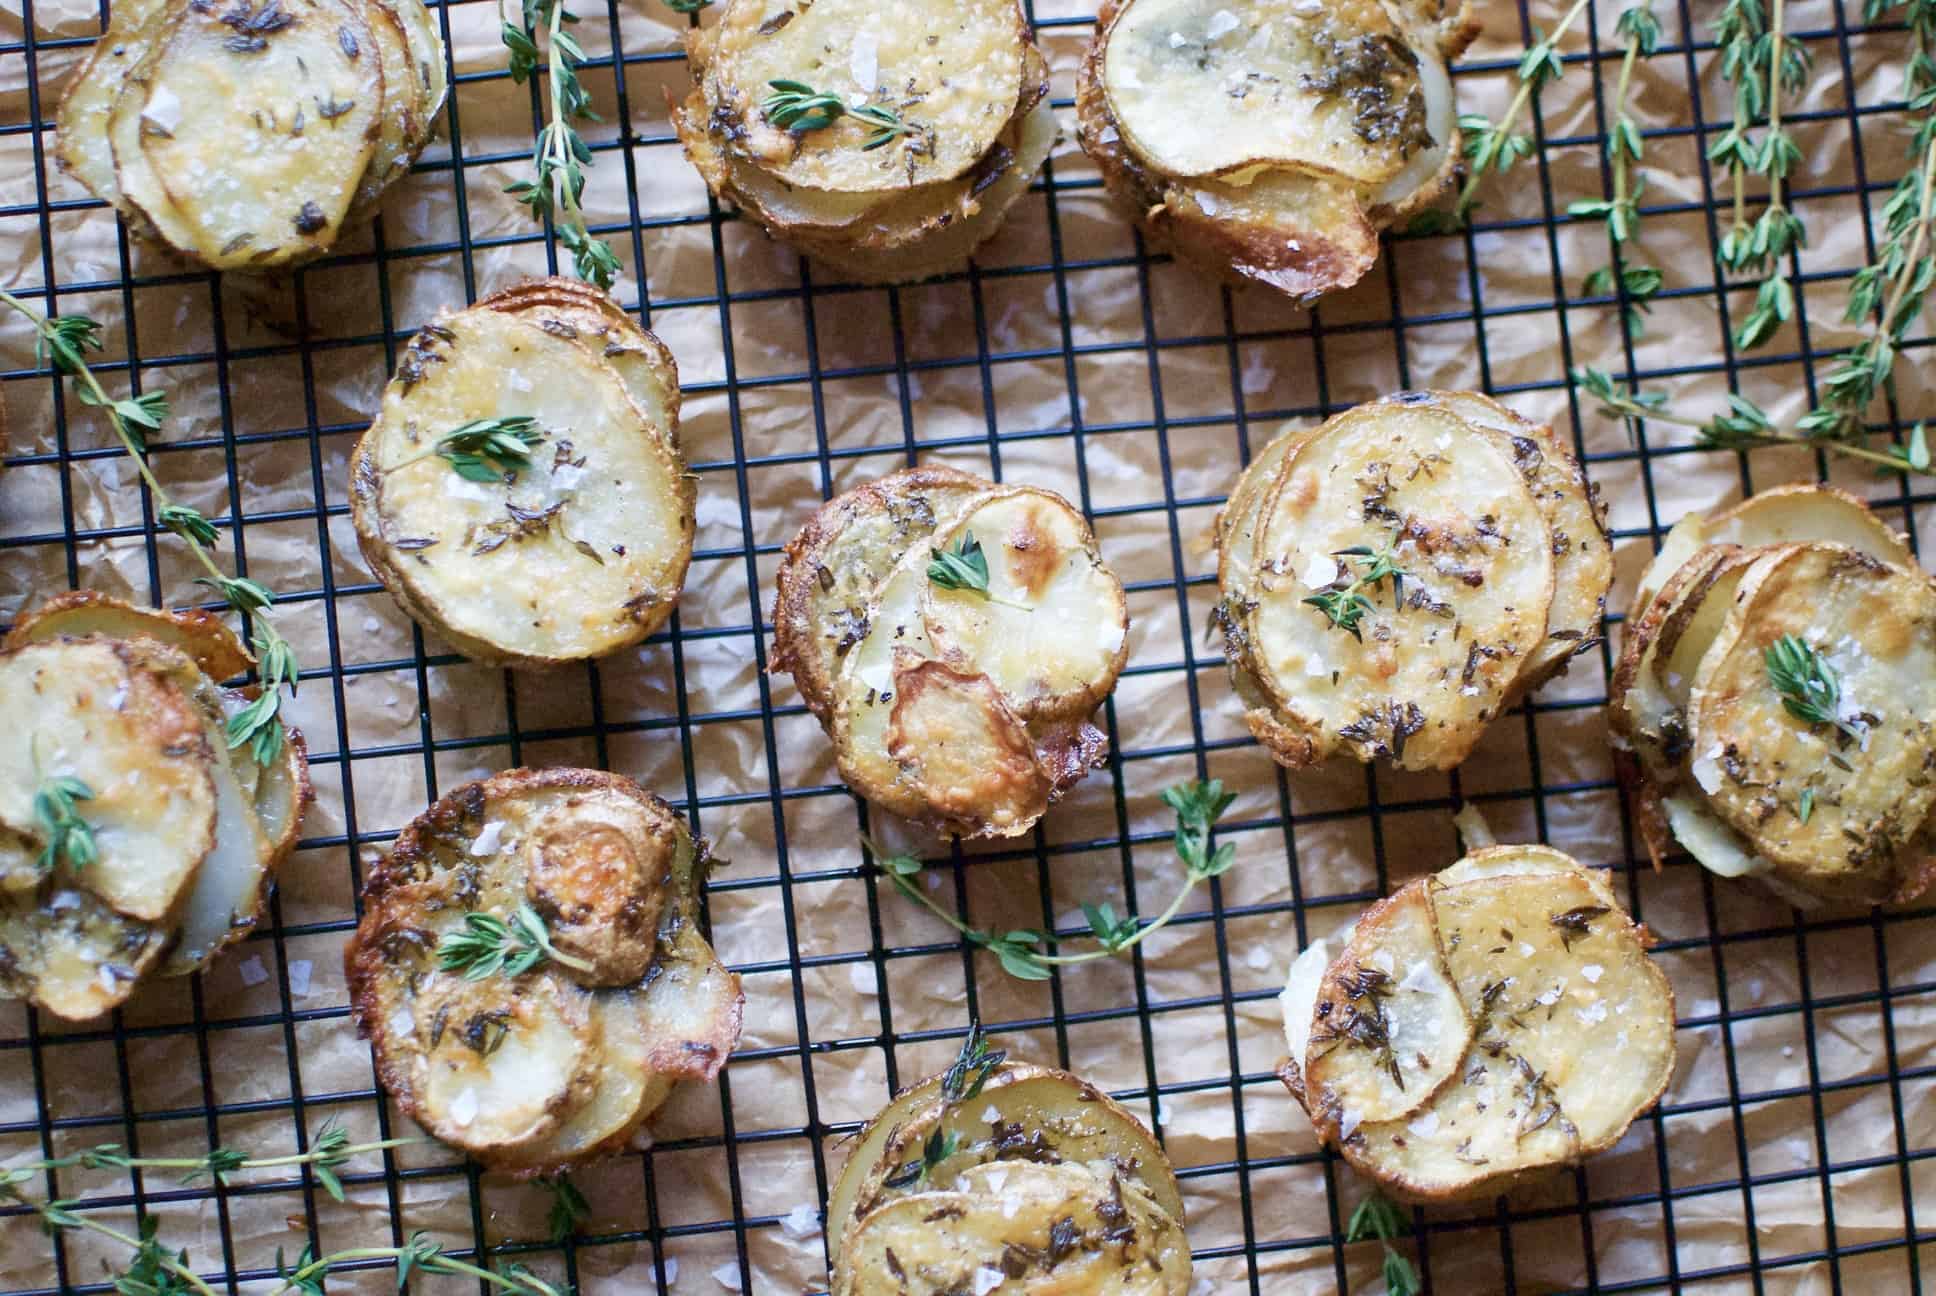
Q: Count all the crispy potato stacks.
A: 11